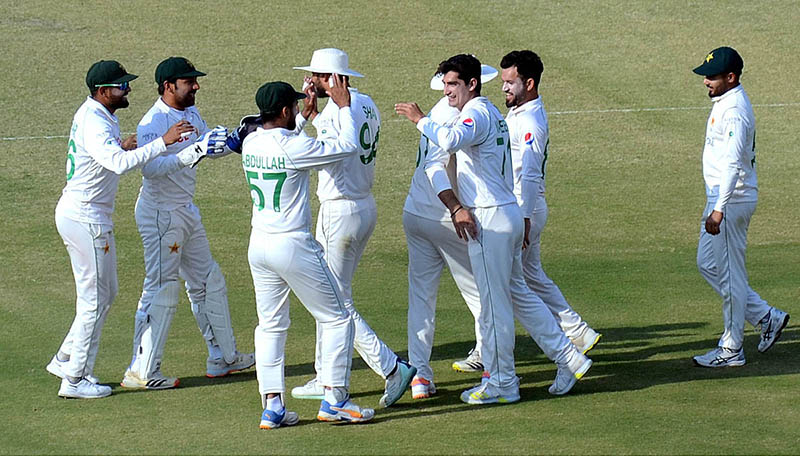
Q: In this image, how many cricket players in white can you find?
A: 8